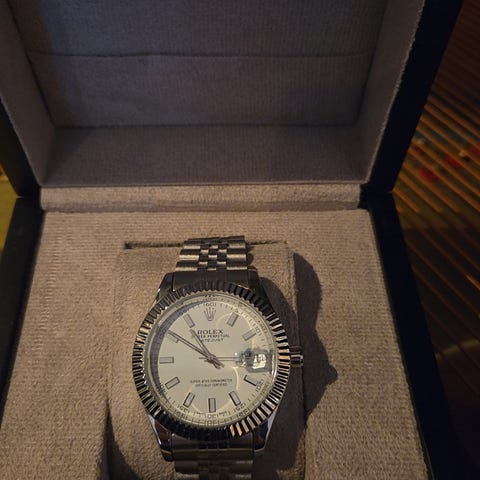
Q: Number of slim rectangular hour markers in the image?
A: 10